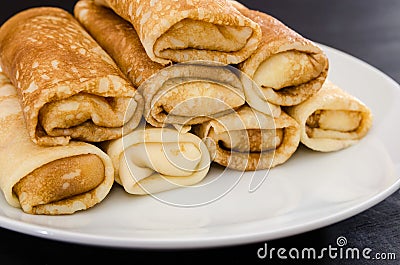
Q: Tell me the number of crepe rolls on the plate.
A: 8